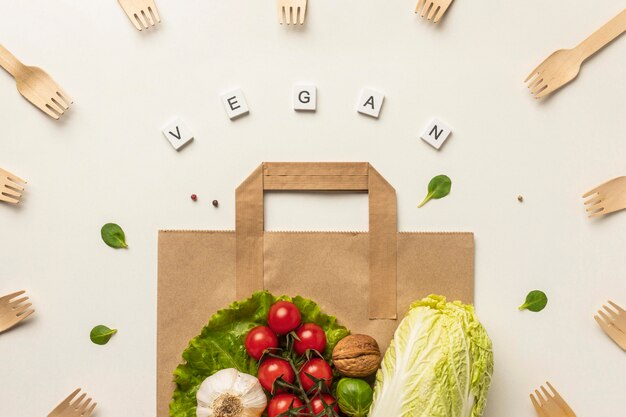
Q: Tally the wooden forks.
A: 11